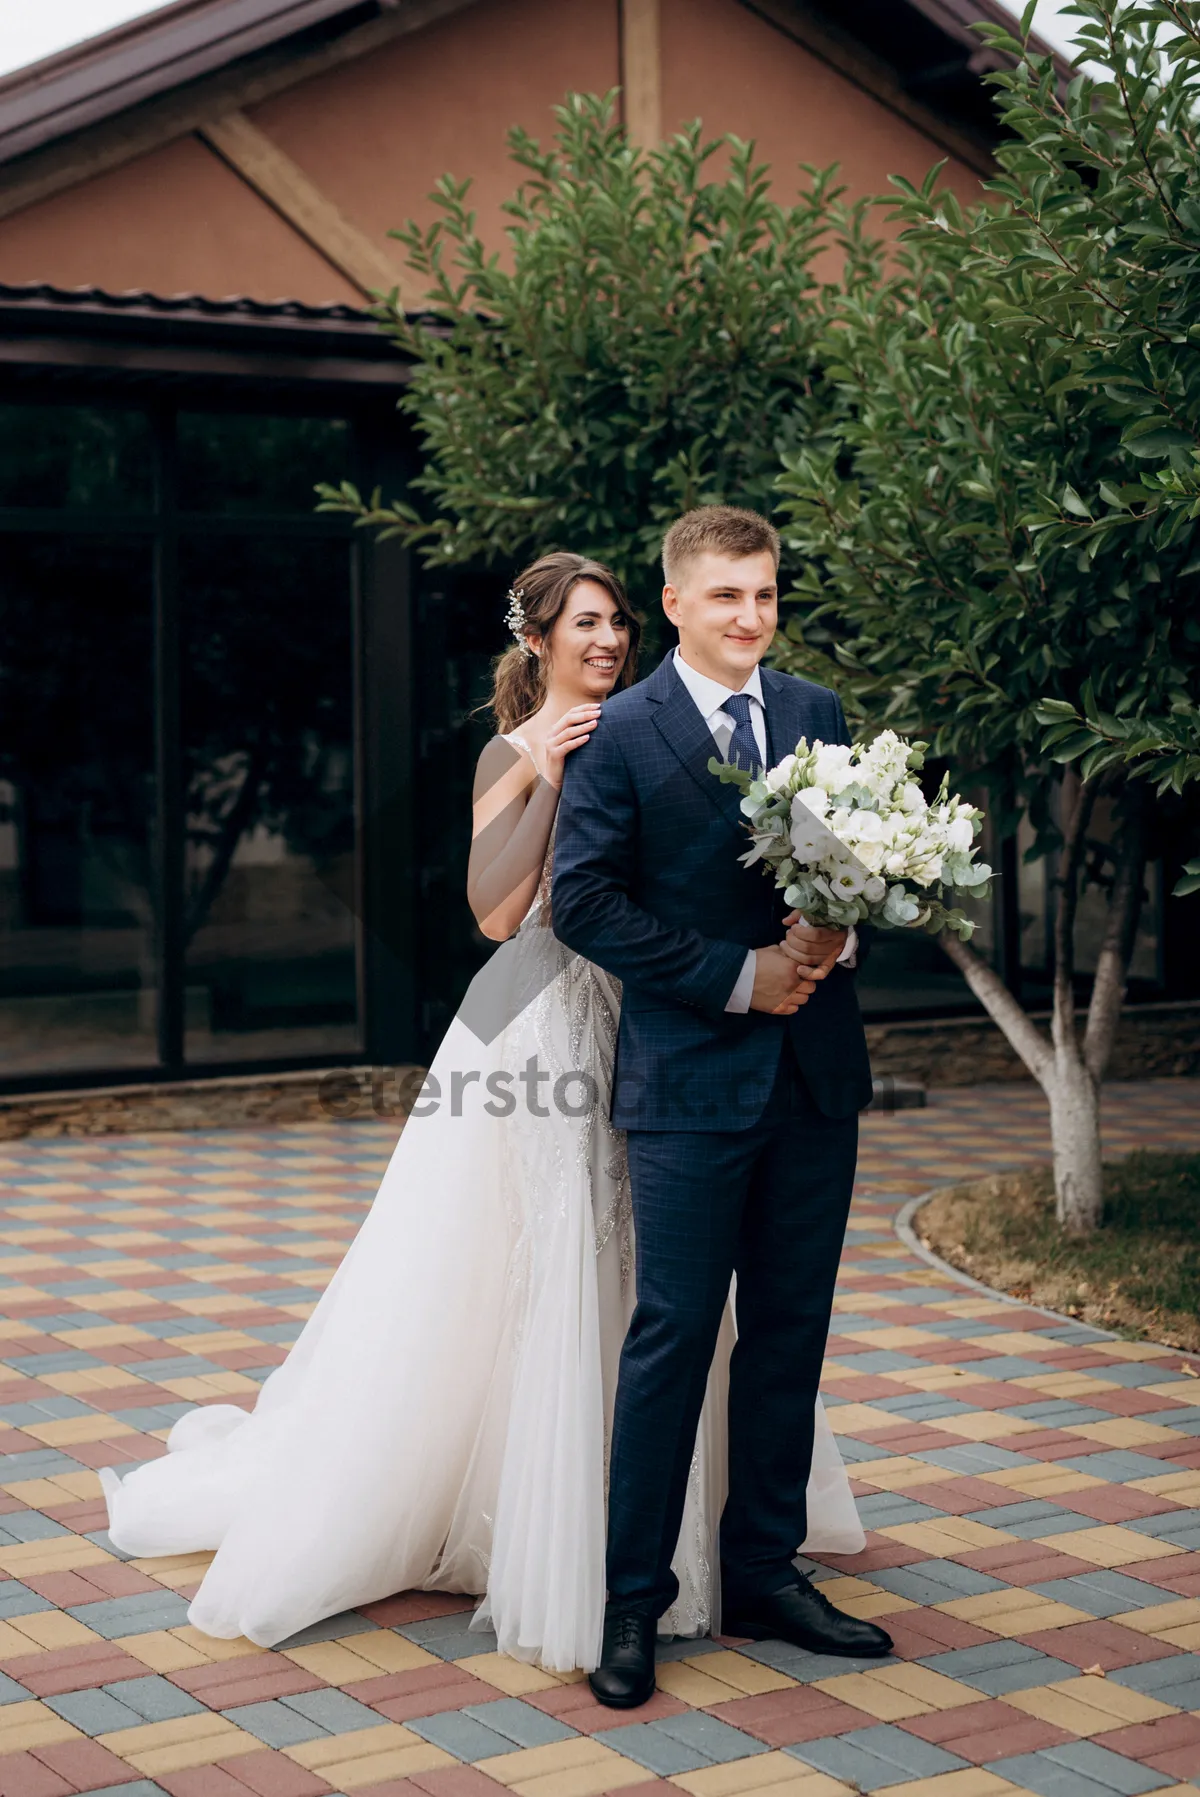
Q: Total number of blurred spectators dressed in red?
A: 0